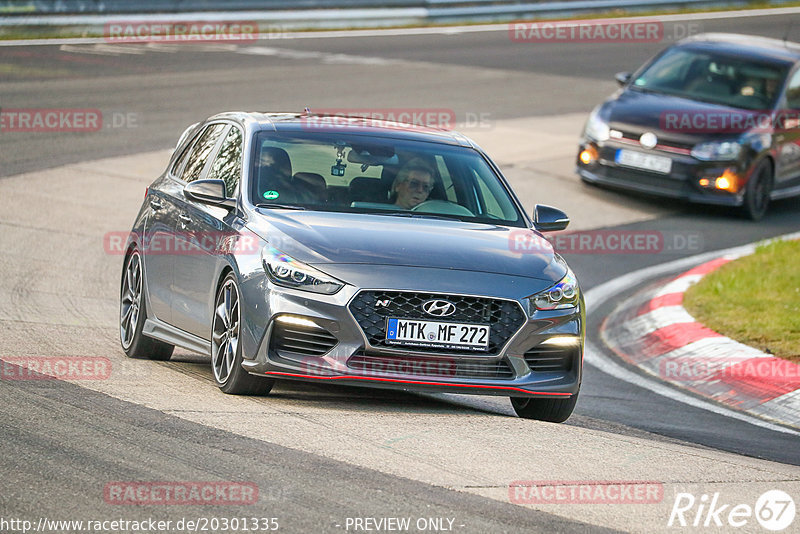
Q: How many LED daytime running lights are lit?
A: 2